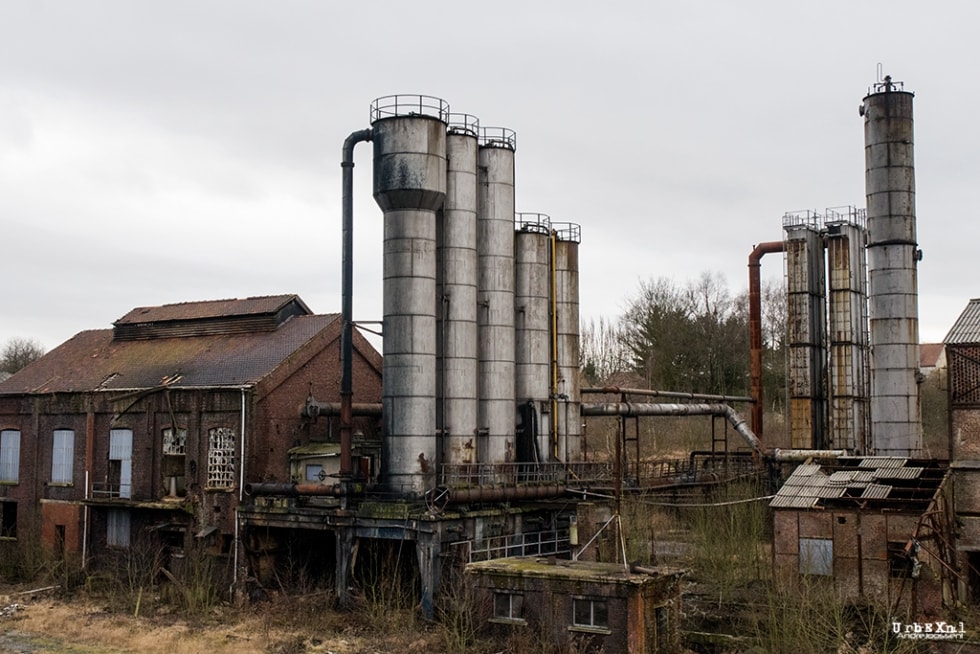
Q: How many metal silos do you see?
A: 8